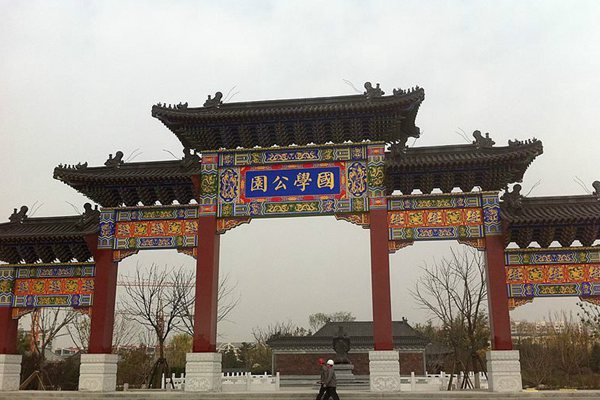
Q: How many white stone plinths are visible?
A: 5